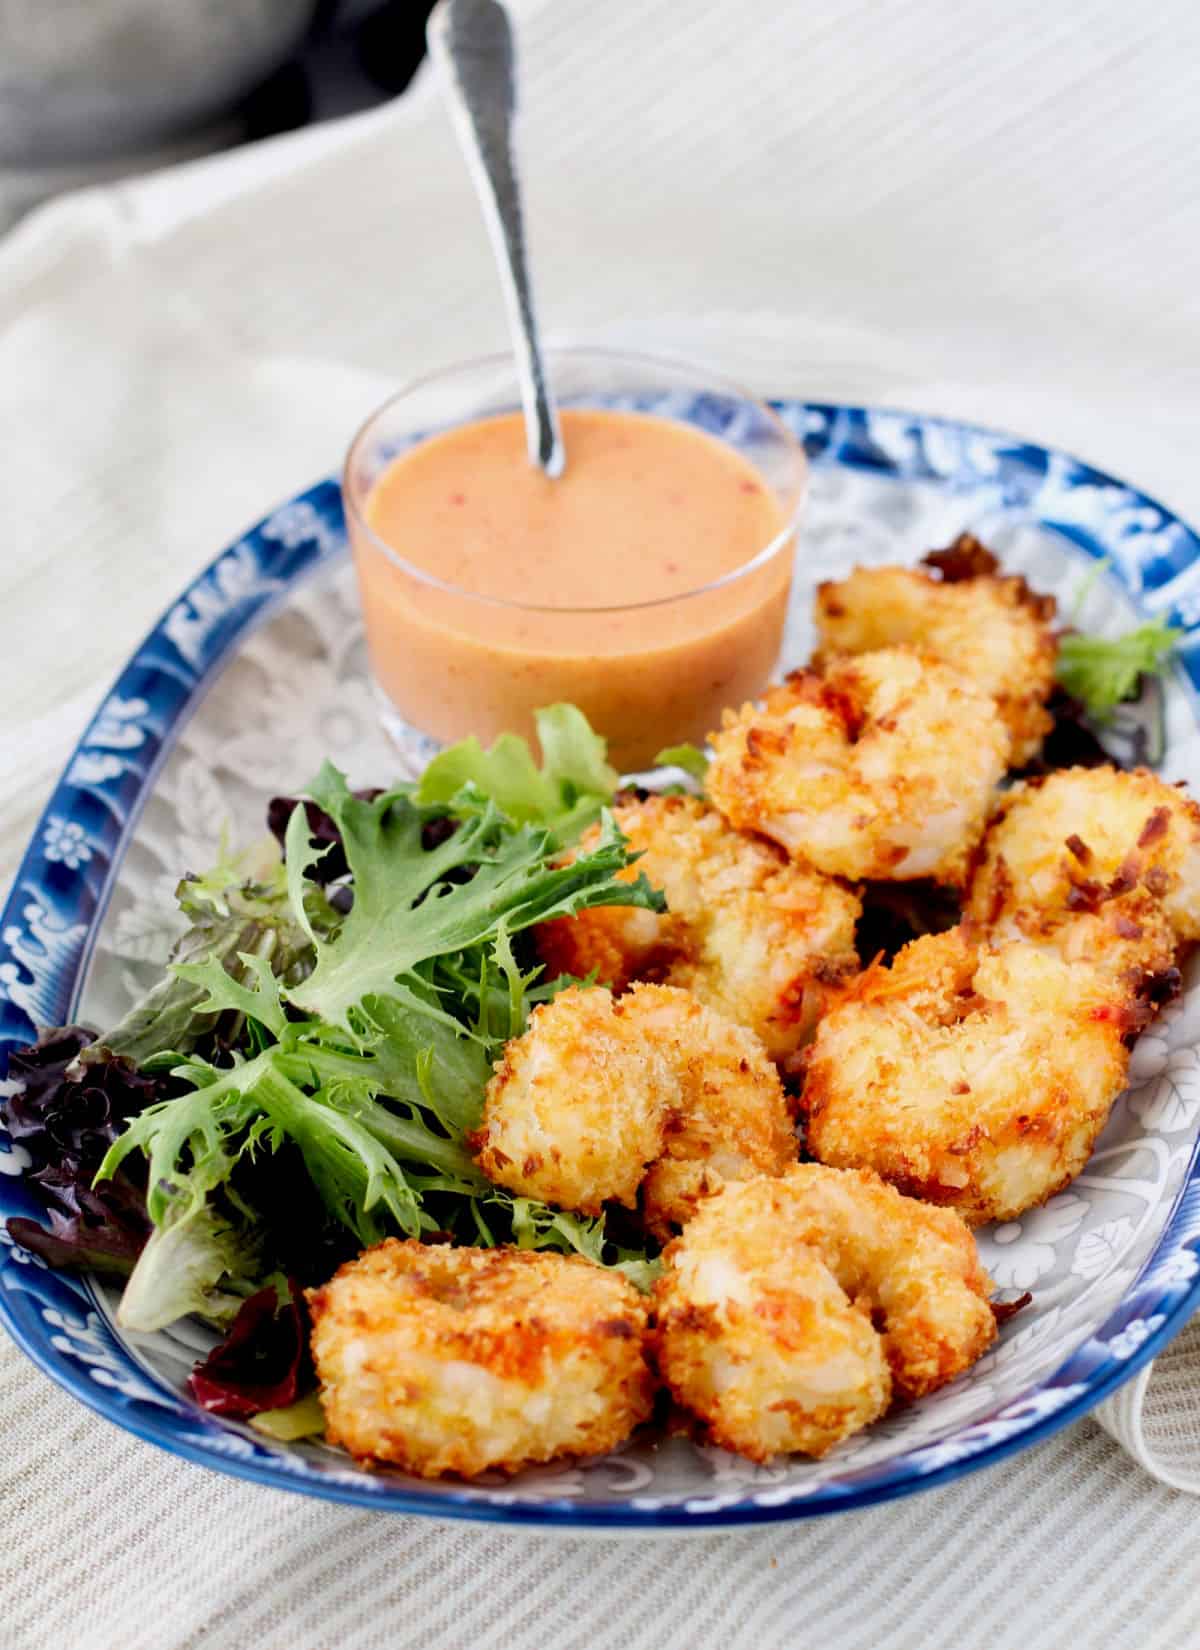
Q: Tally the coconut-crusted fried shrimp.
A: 8